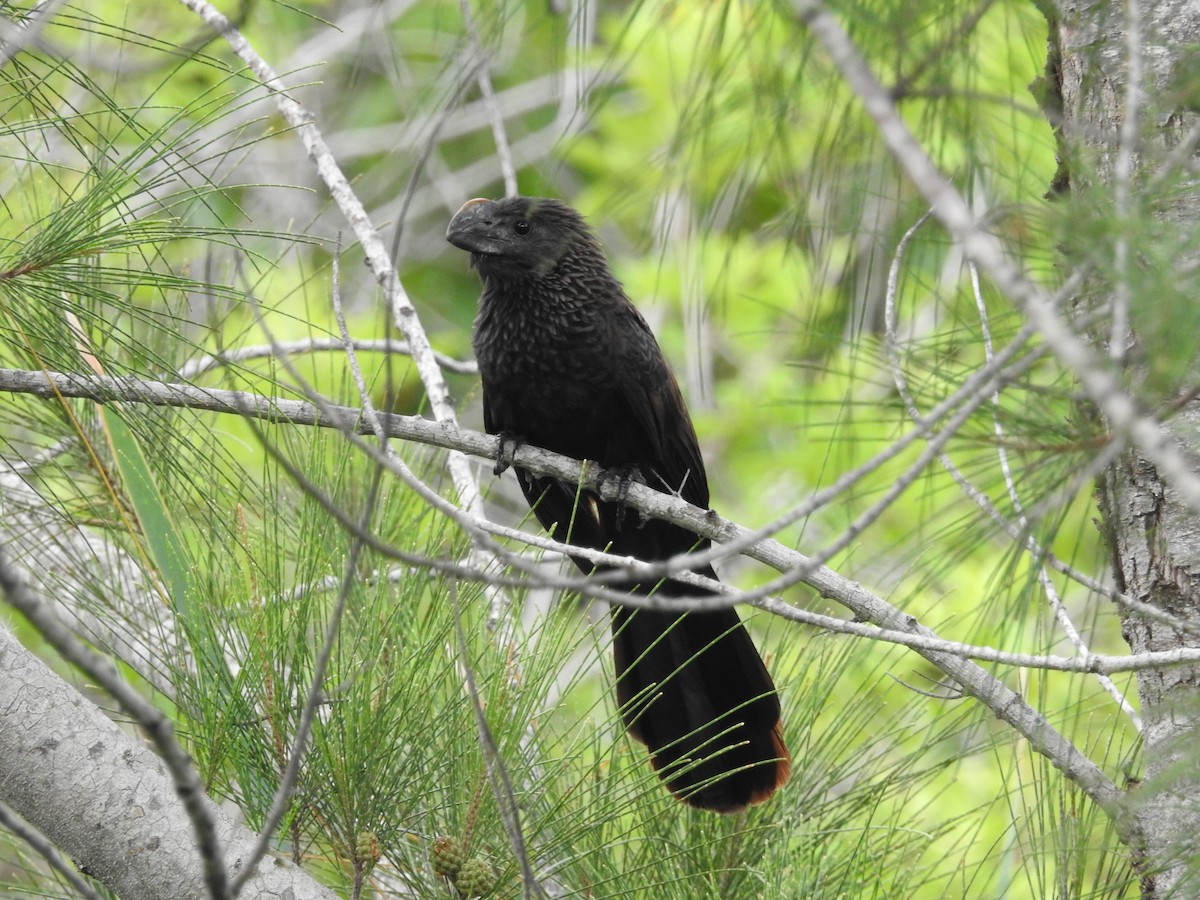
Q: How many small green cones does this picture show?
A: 3